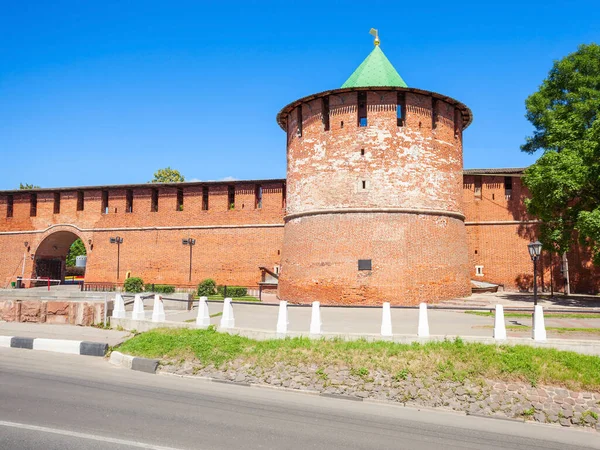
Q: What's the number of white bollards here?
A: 11